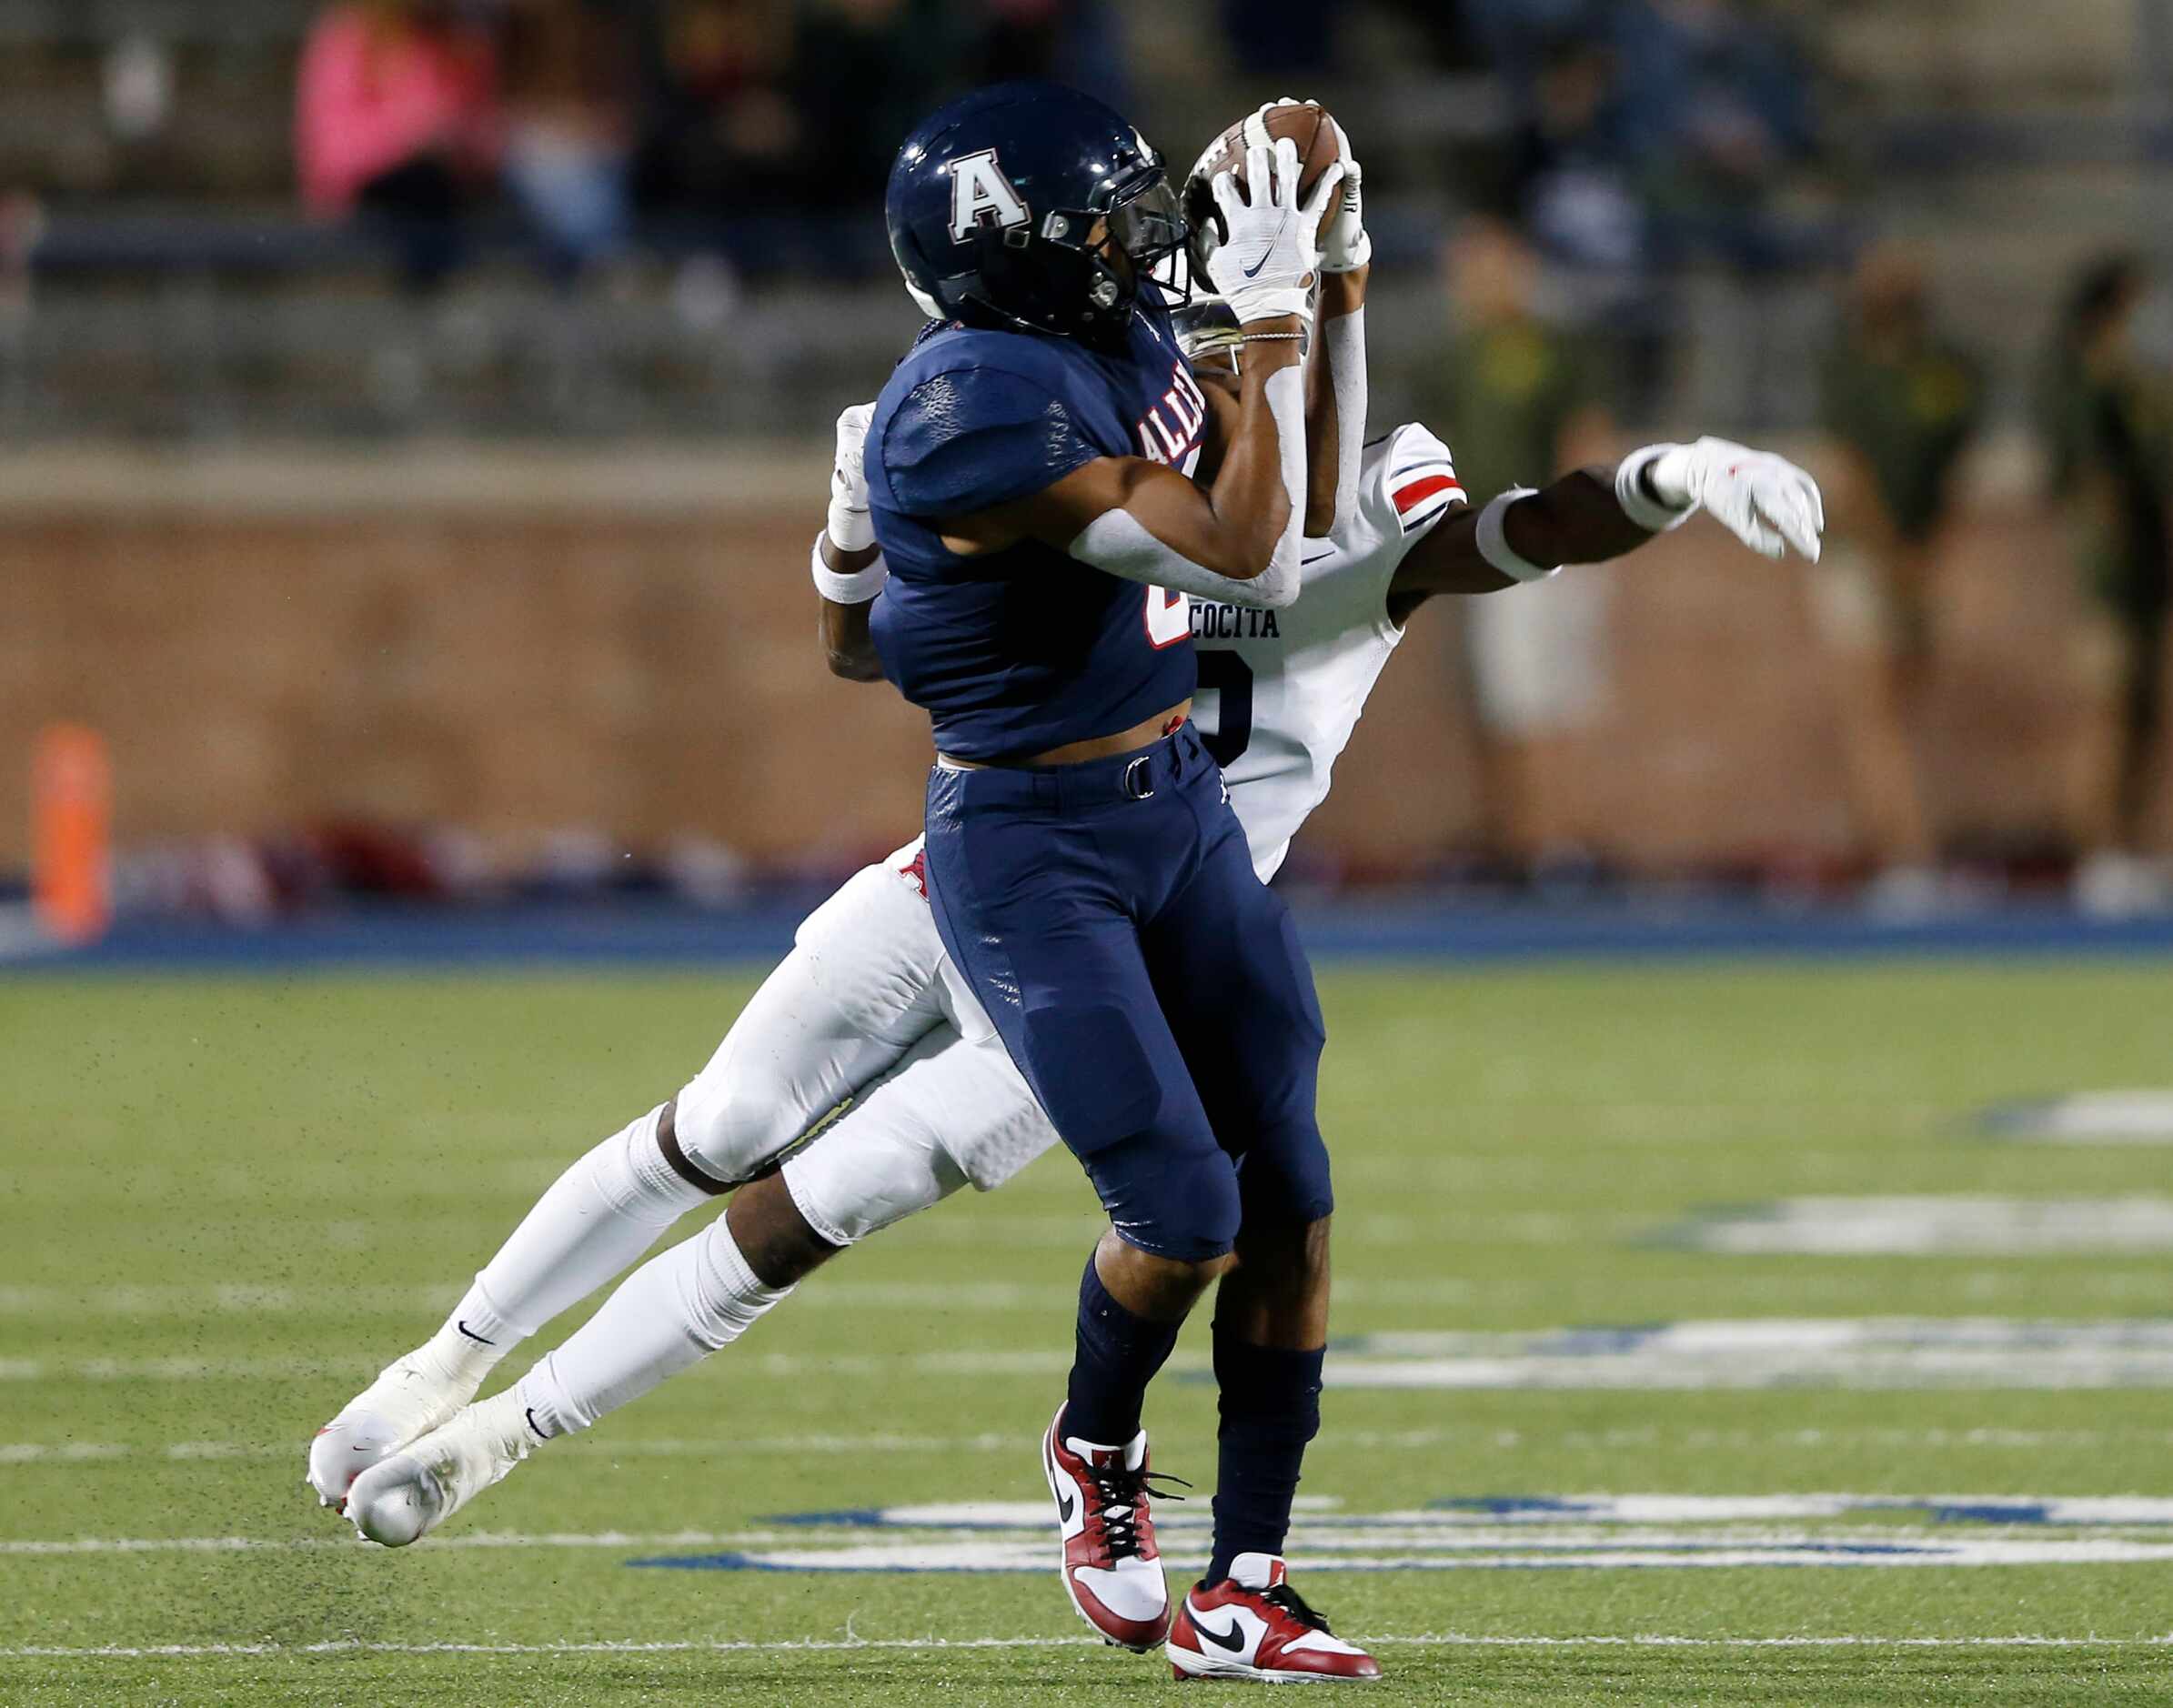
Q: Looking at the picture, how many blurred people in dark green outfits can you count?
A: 3